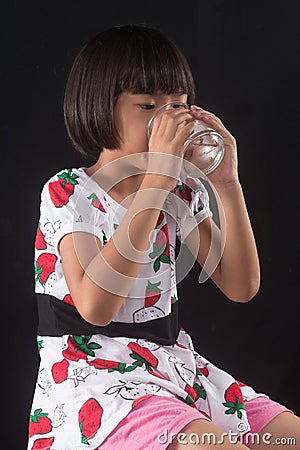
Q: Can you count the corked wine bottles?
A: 0